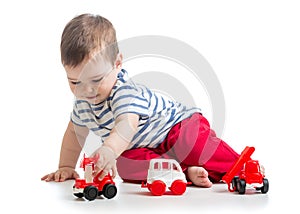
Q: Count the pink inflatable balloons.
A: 0